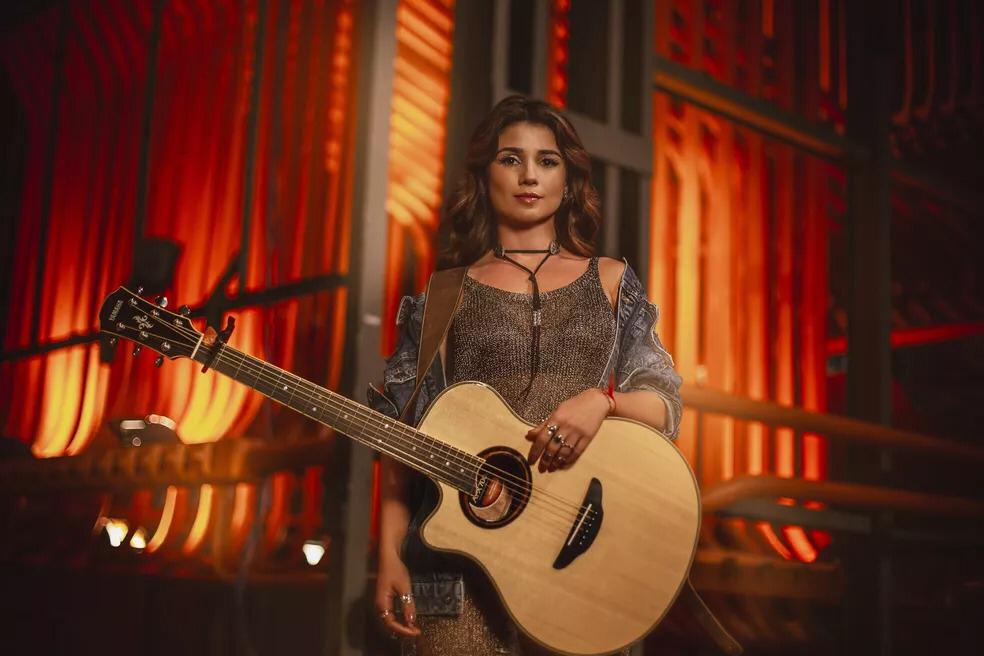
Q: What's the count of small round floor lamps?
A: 3